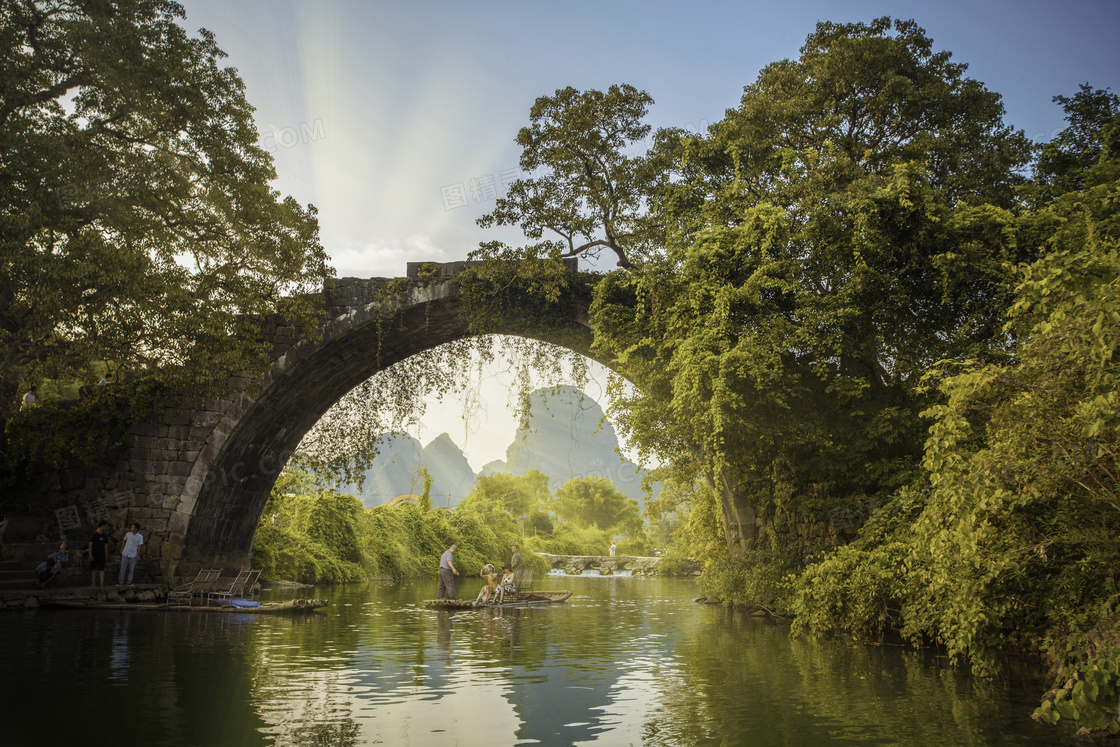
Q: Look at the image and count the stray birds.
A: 0